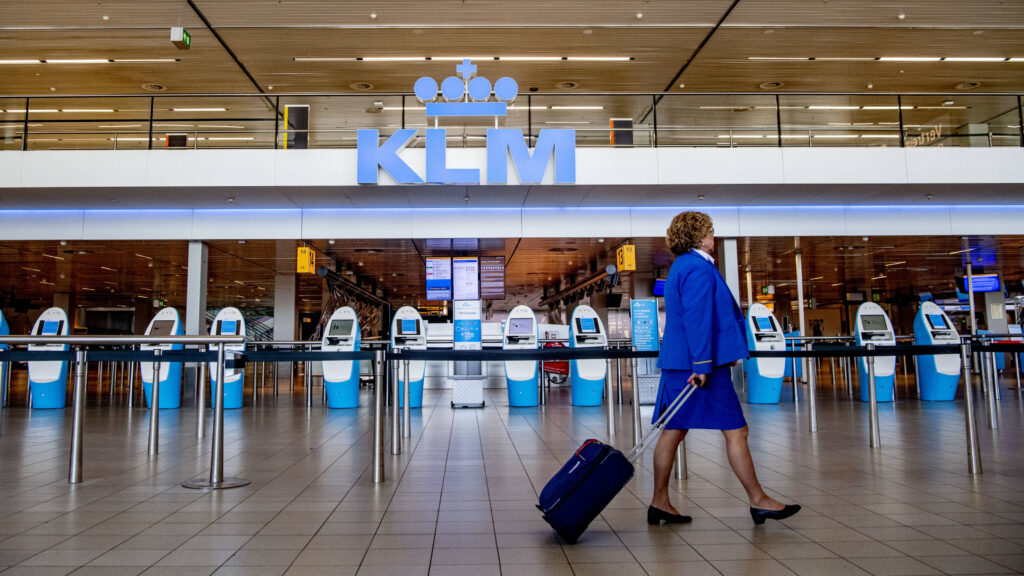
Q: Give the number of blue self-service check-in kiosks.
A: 11